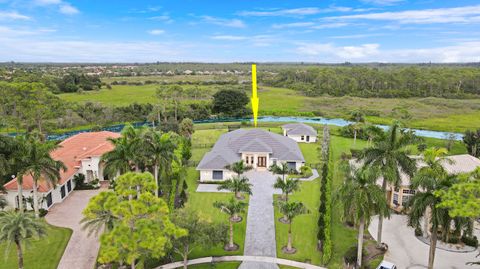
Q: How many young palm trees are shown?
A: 6